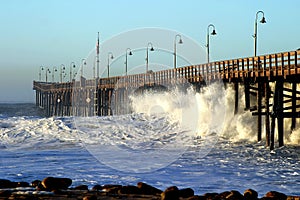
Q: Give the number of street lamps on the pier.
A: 12